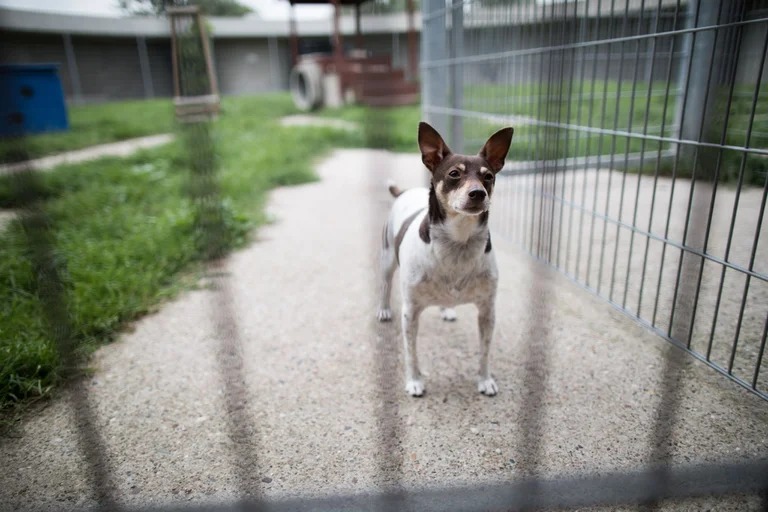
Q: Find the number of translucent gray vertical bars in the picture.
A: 5